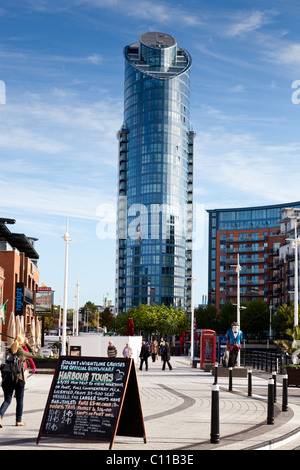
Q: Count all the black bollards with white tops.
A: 7